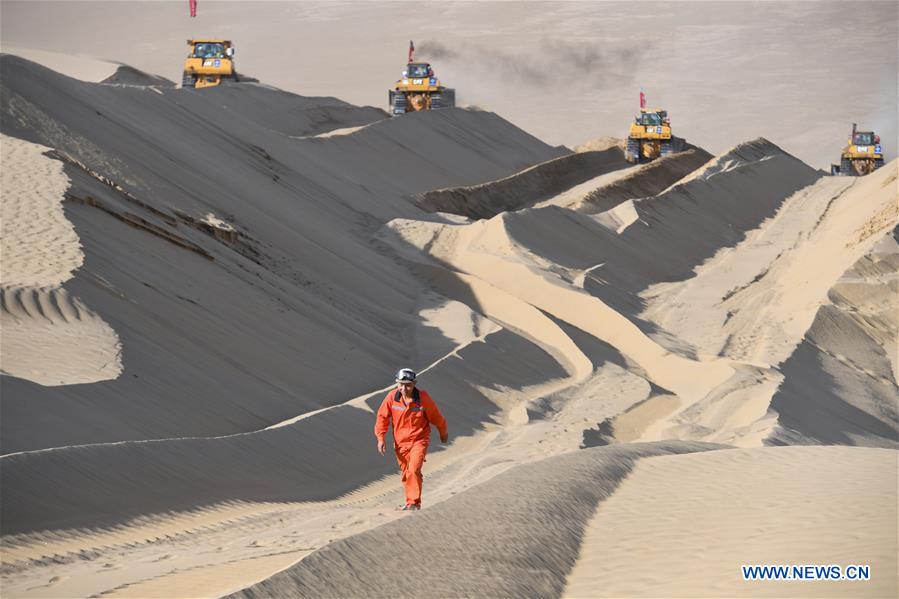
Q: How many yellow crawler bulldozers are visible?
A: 4